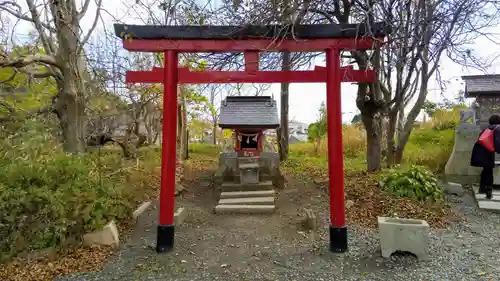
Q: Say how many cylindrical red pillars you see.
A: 2